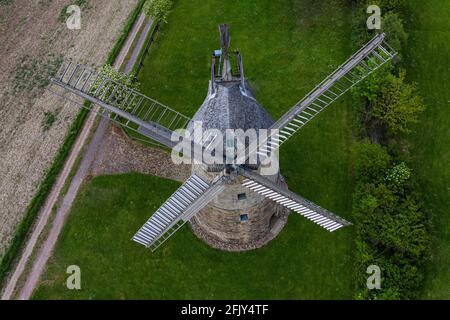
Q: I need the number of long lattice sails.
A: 4